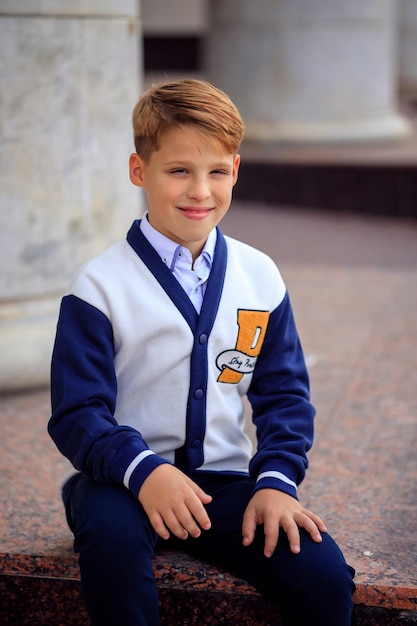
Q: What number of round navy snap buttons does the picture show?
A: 3